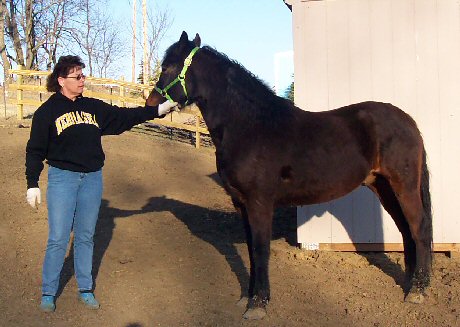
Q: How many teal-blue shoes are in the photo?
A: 2